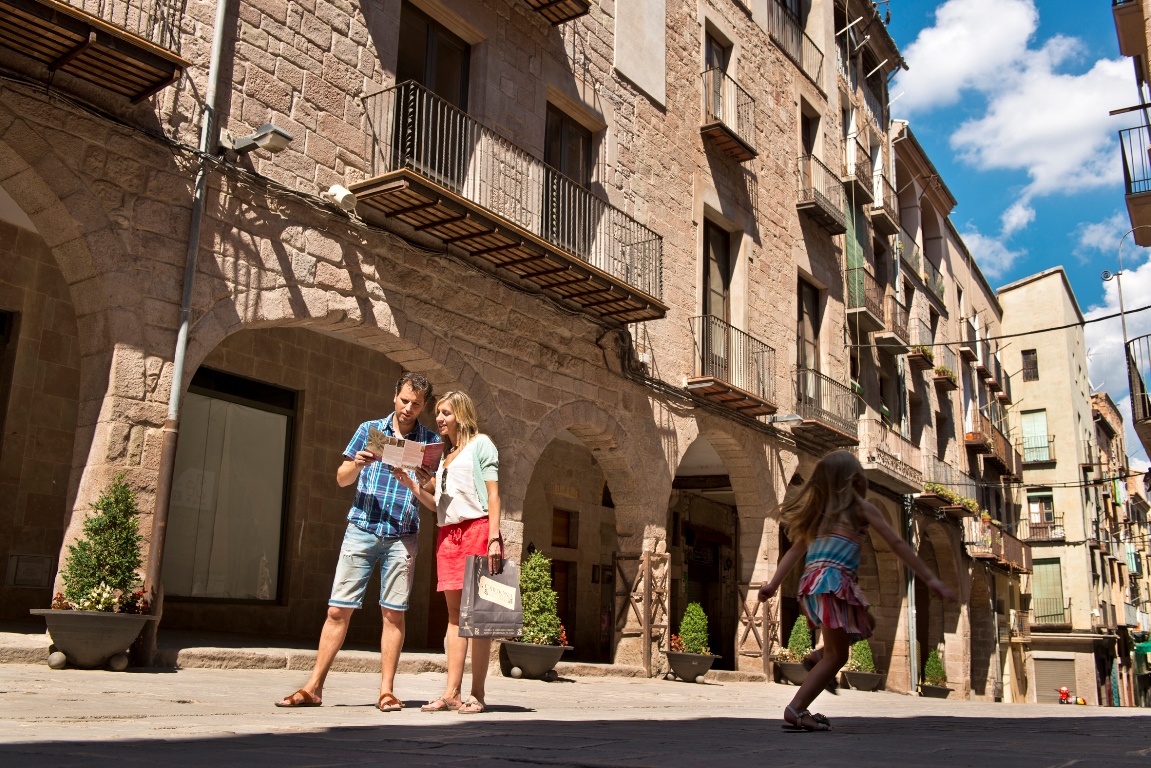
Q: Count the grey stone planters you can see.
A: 6